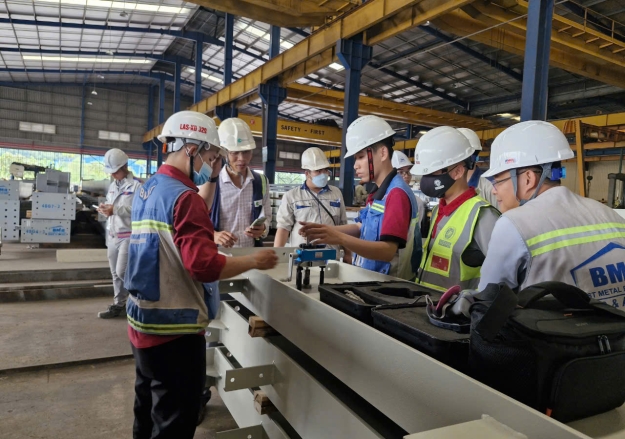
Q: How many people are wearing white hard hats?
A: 9